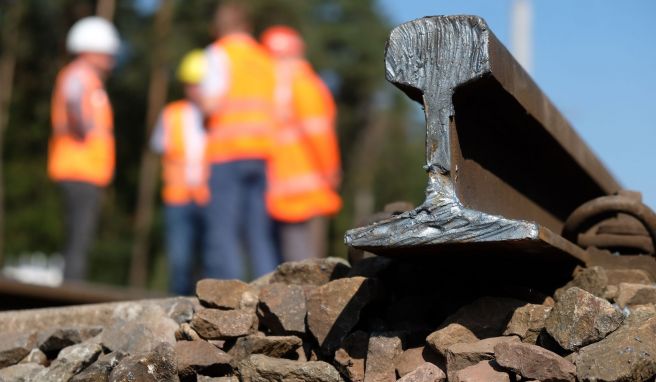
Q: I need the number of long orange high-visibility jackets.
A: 1